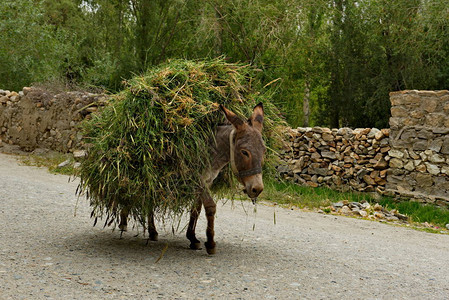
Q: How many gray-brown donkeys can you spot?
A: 1